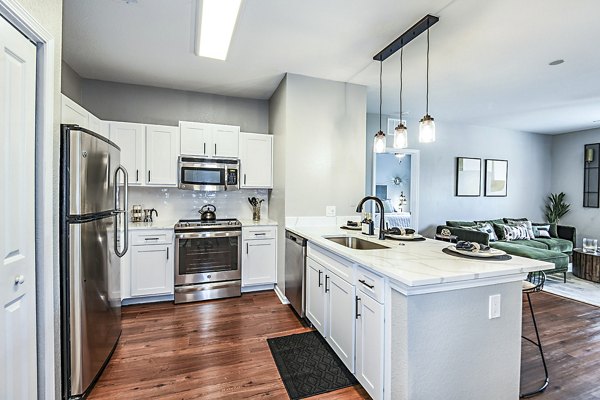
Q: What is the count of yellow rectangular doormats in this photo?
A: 0